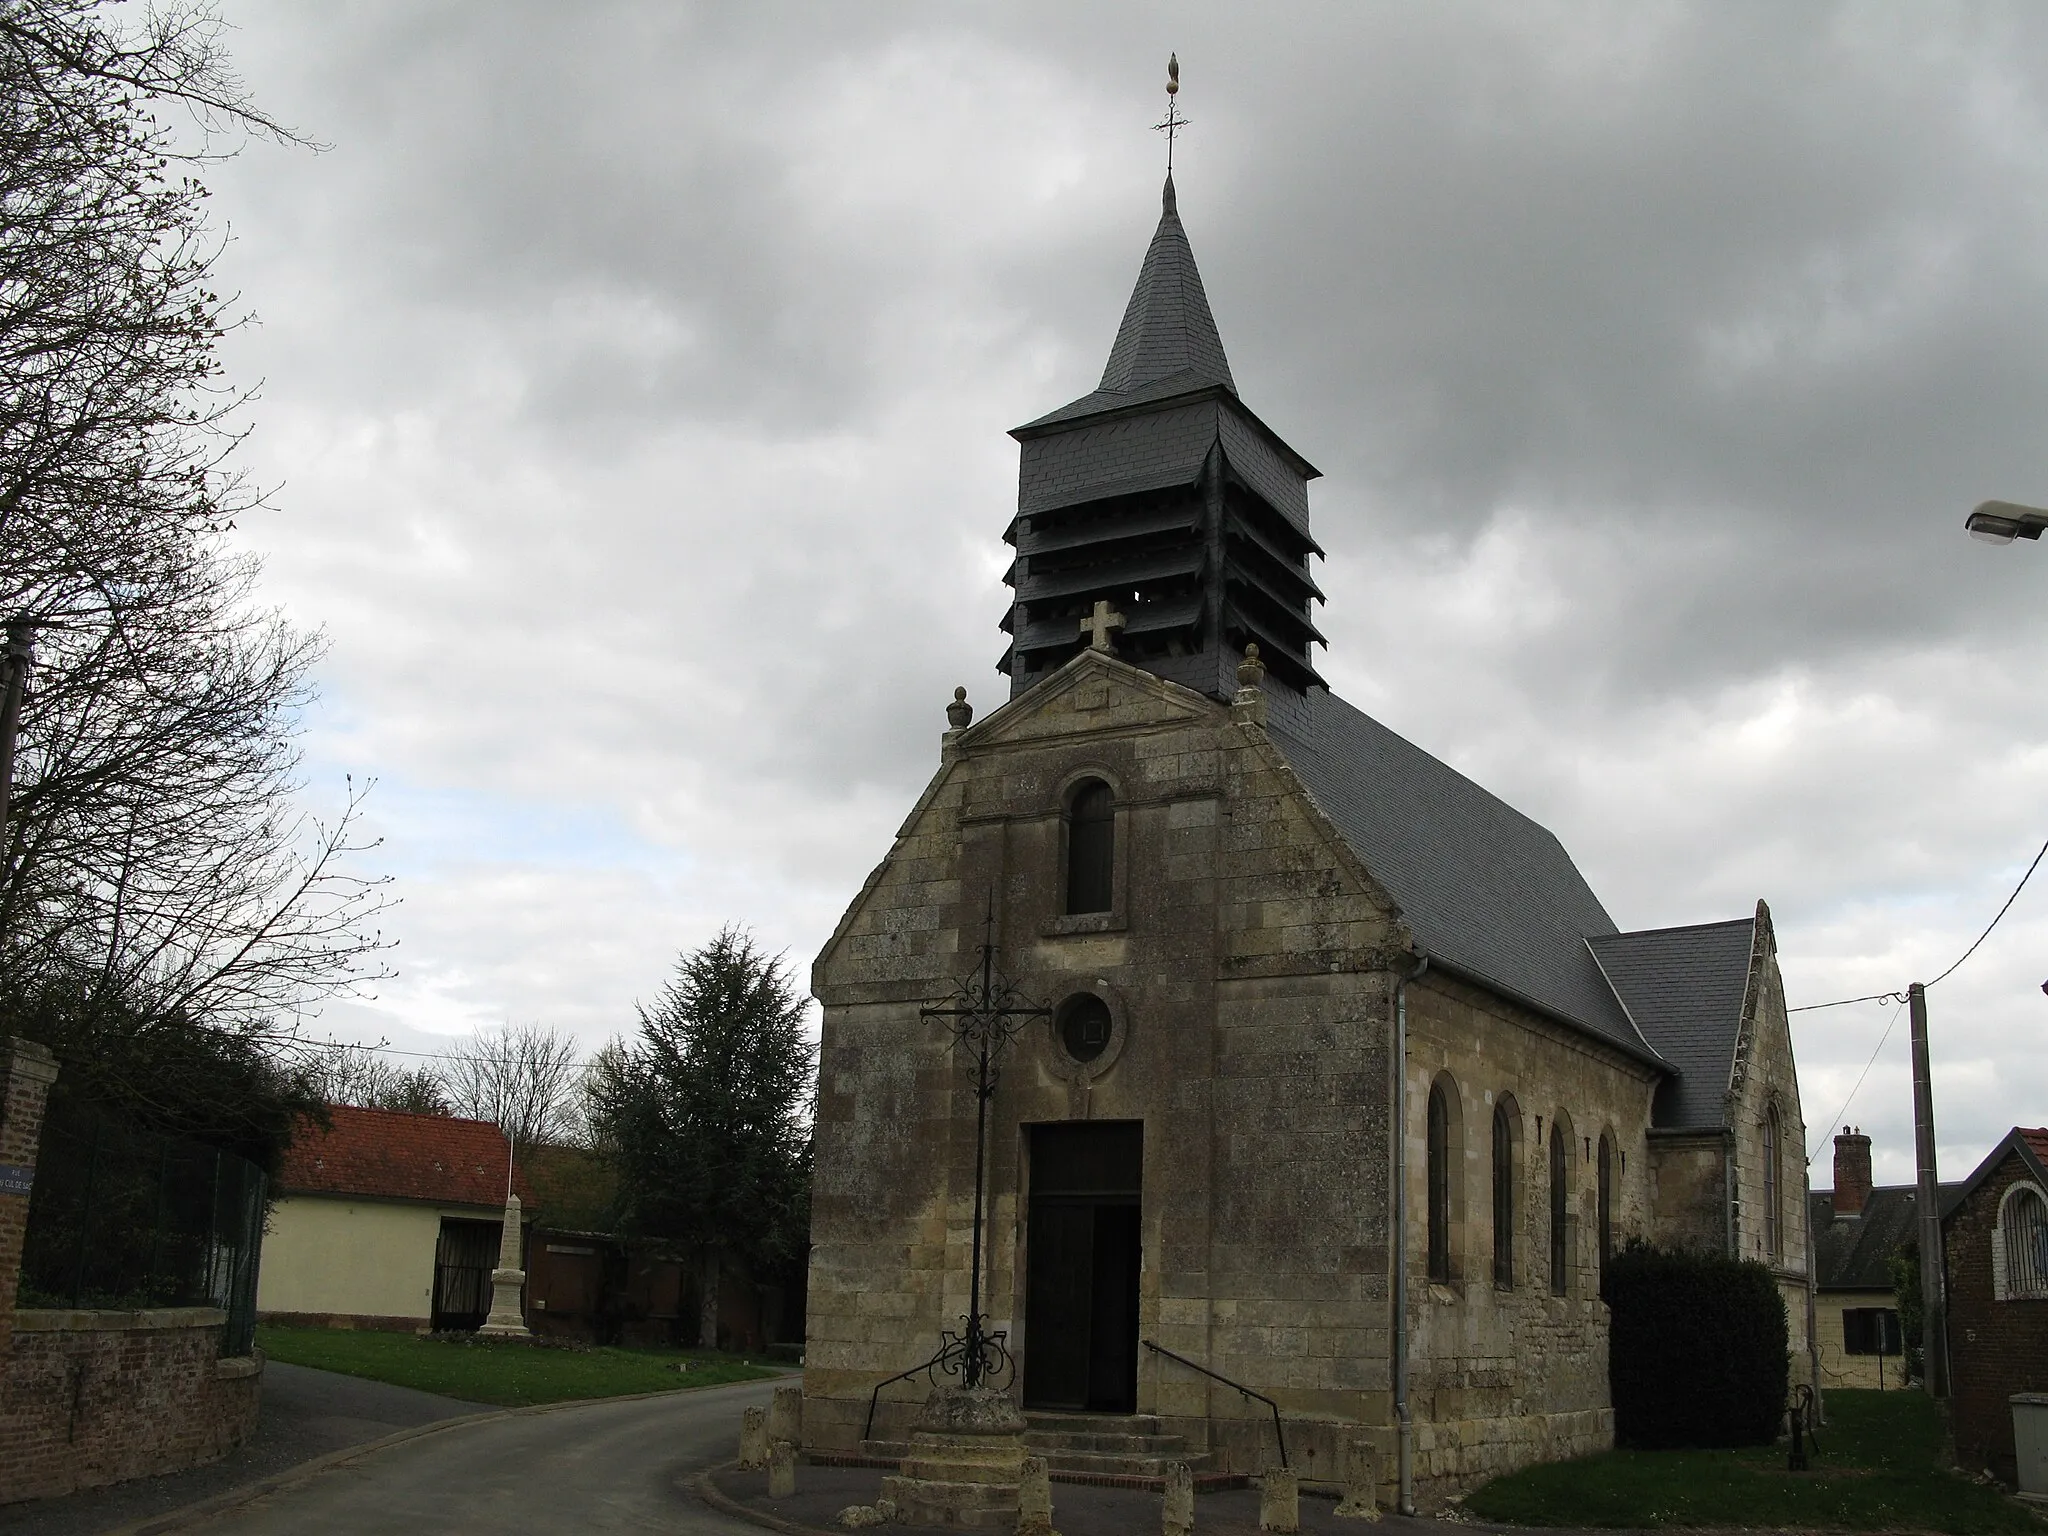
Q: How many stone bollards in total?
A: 7